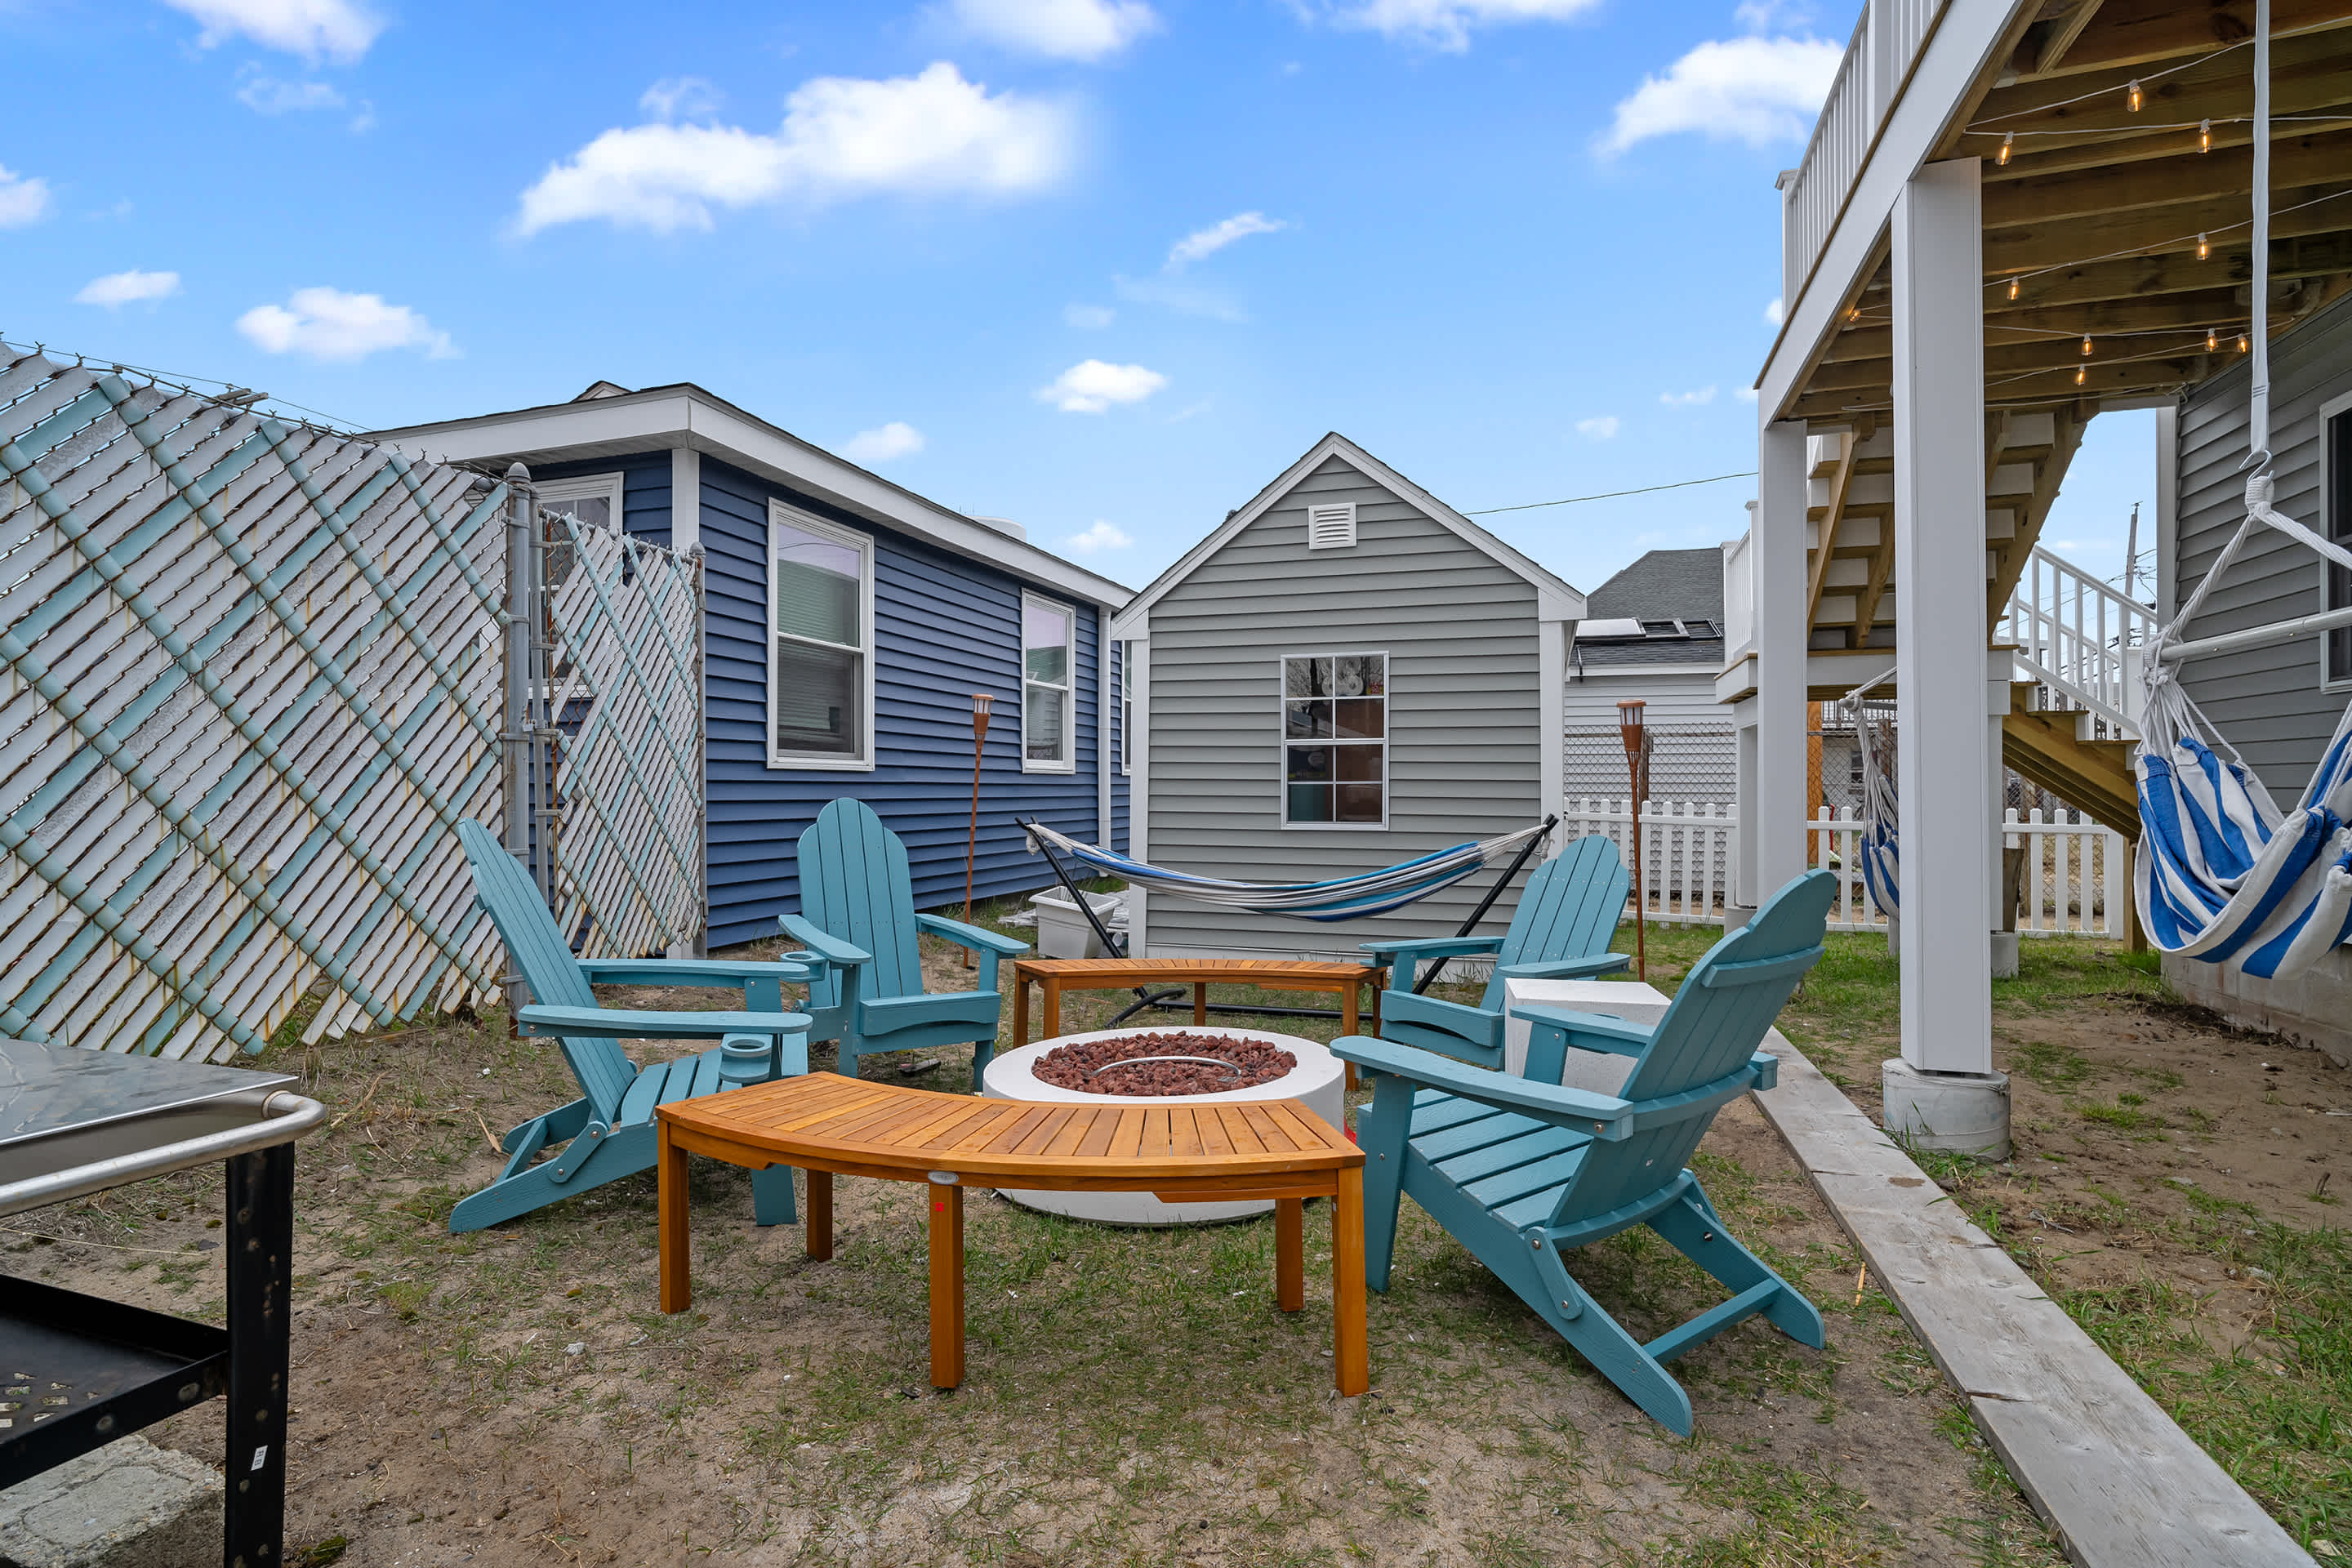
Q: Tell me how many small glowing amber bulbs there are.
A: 10